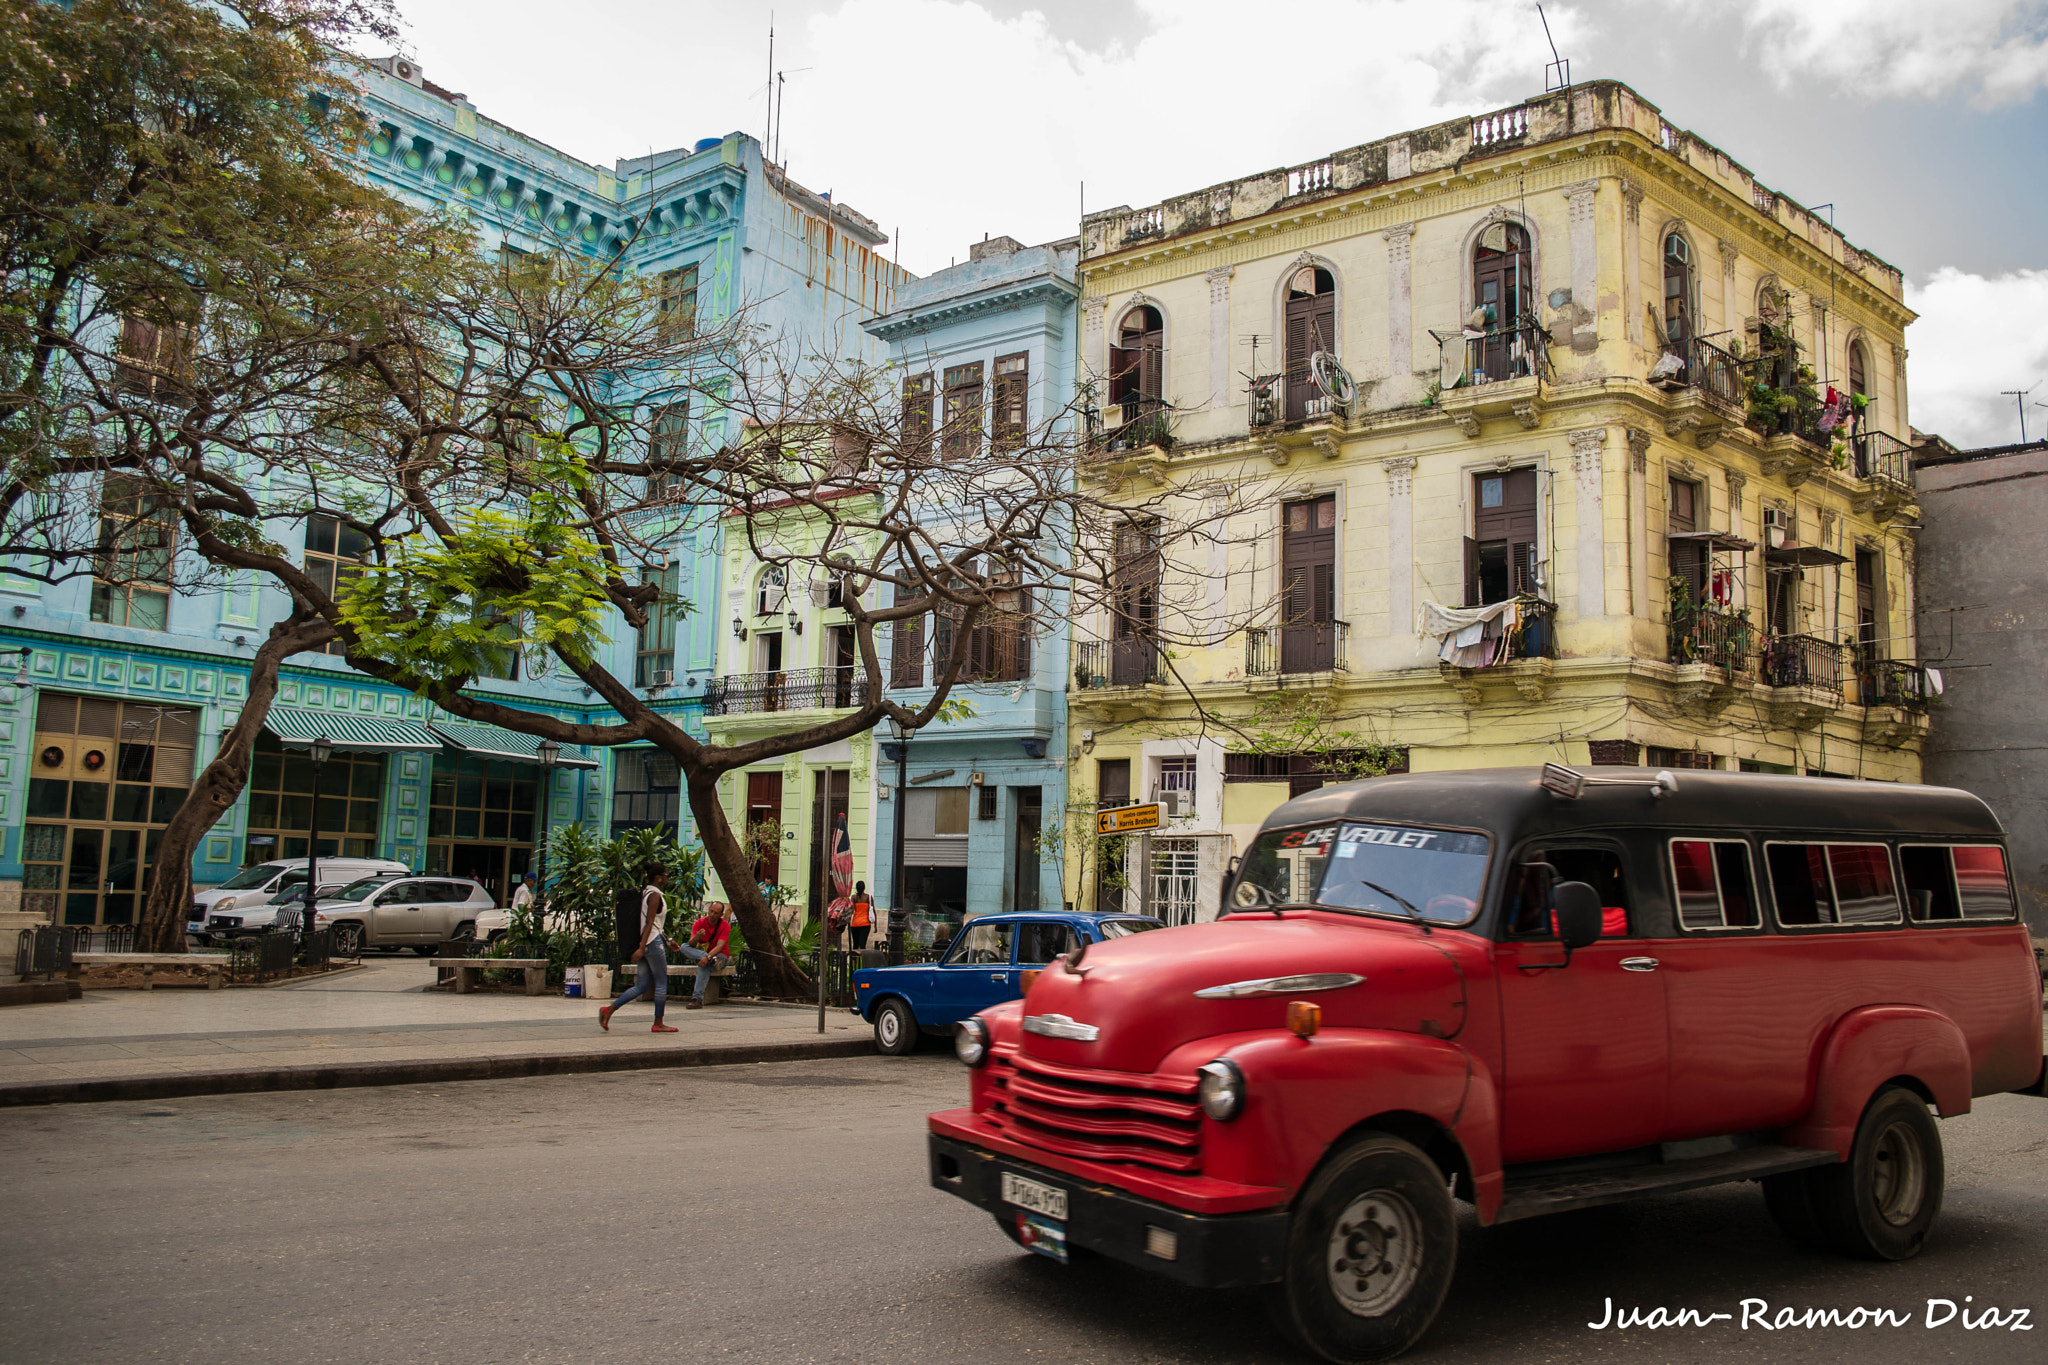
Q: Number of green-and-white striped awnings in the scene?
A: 2